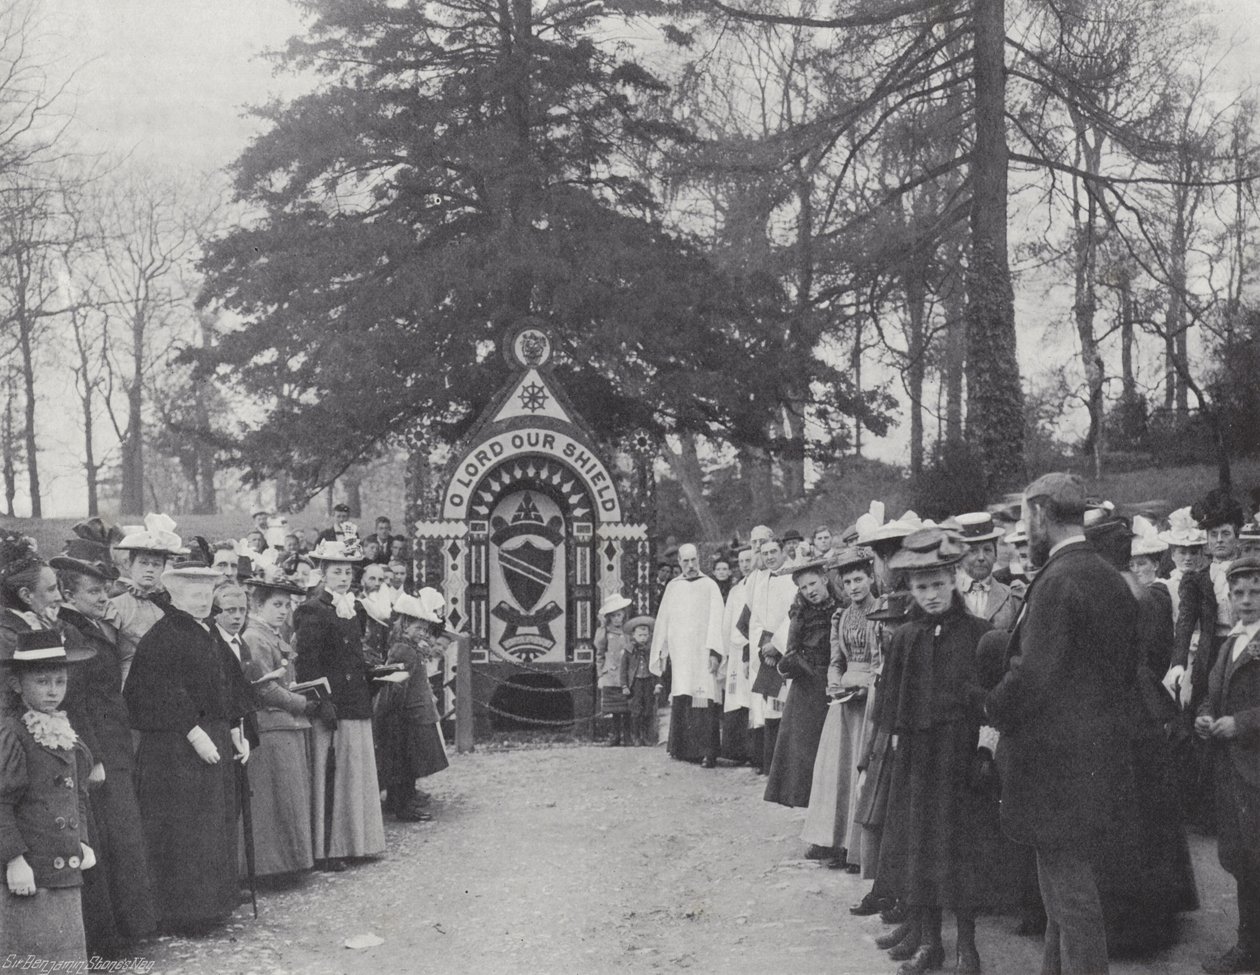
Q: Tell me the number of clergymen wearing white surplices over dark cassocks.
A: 4